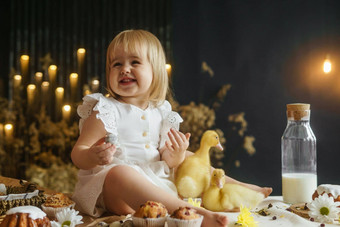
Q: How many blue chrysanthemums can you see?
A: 0